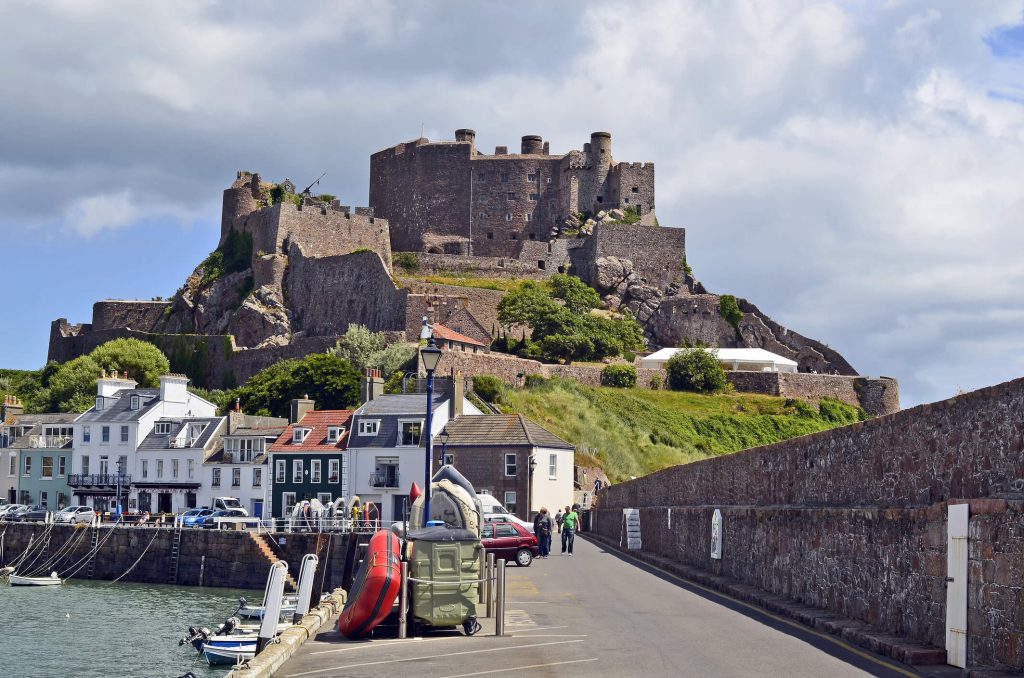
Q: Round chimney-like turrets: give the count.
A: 3